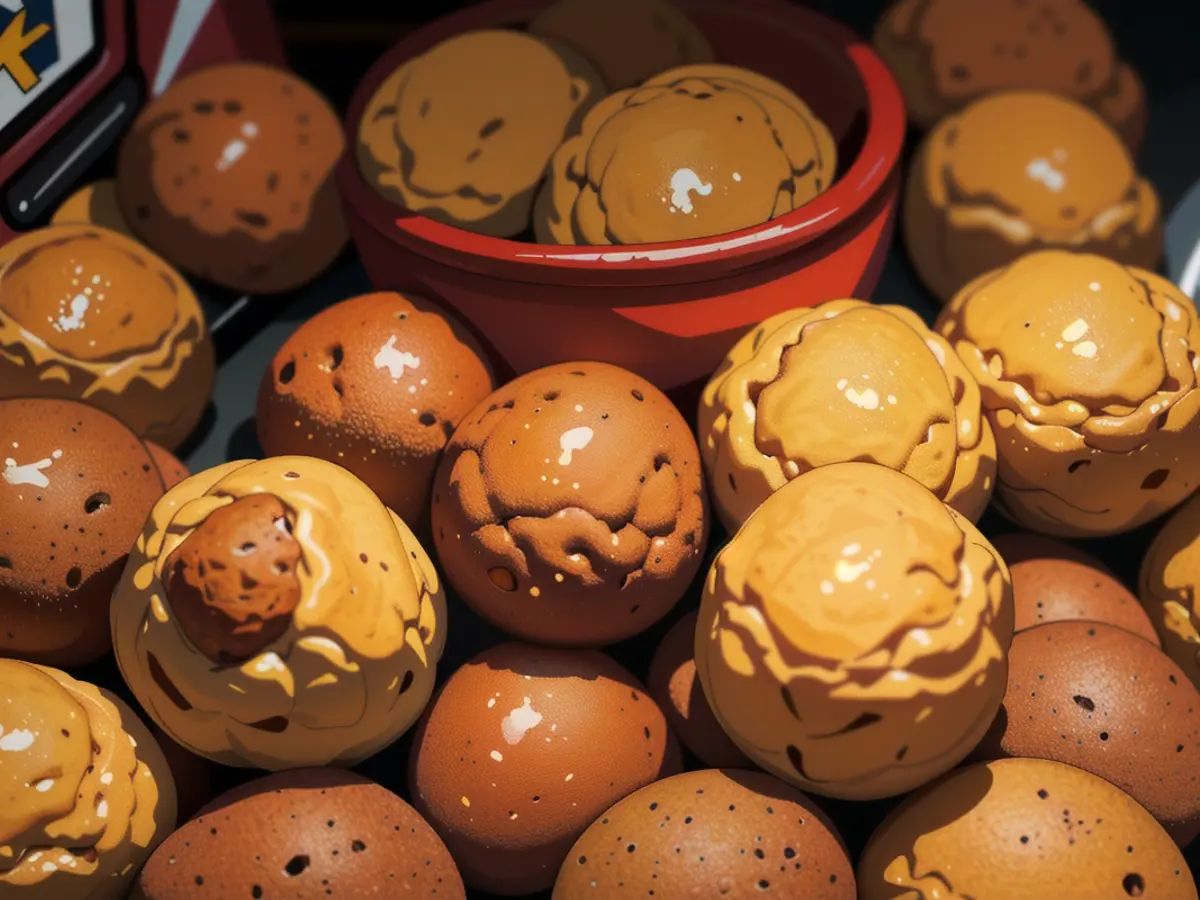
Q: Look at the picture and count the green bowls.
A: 0